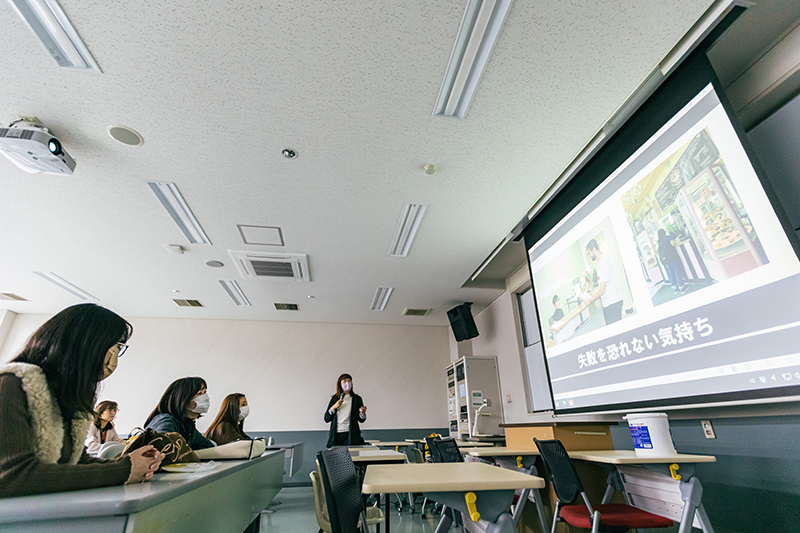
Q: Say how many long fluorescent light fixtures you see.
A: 7